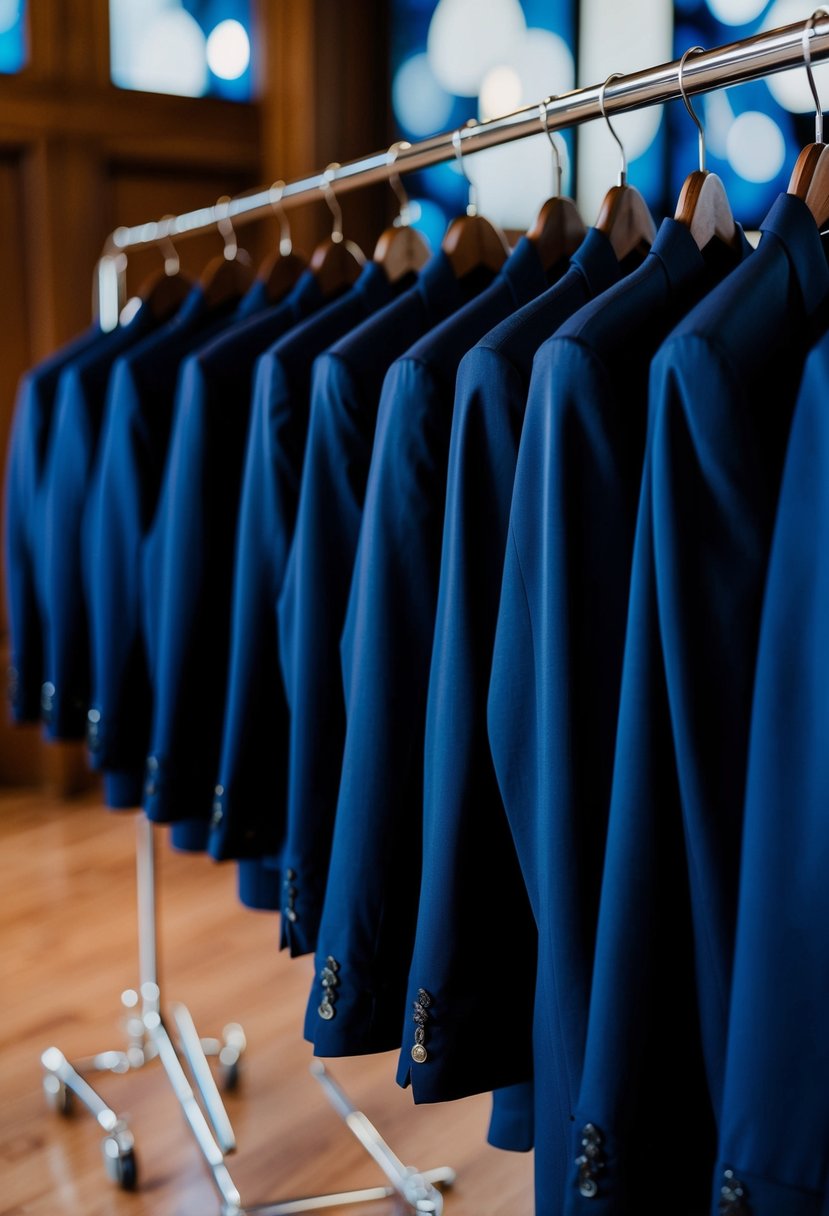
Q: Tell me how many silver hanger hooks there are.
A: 10